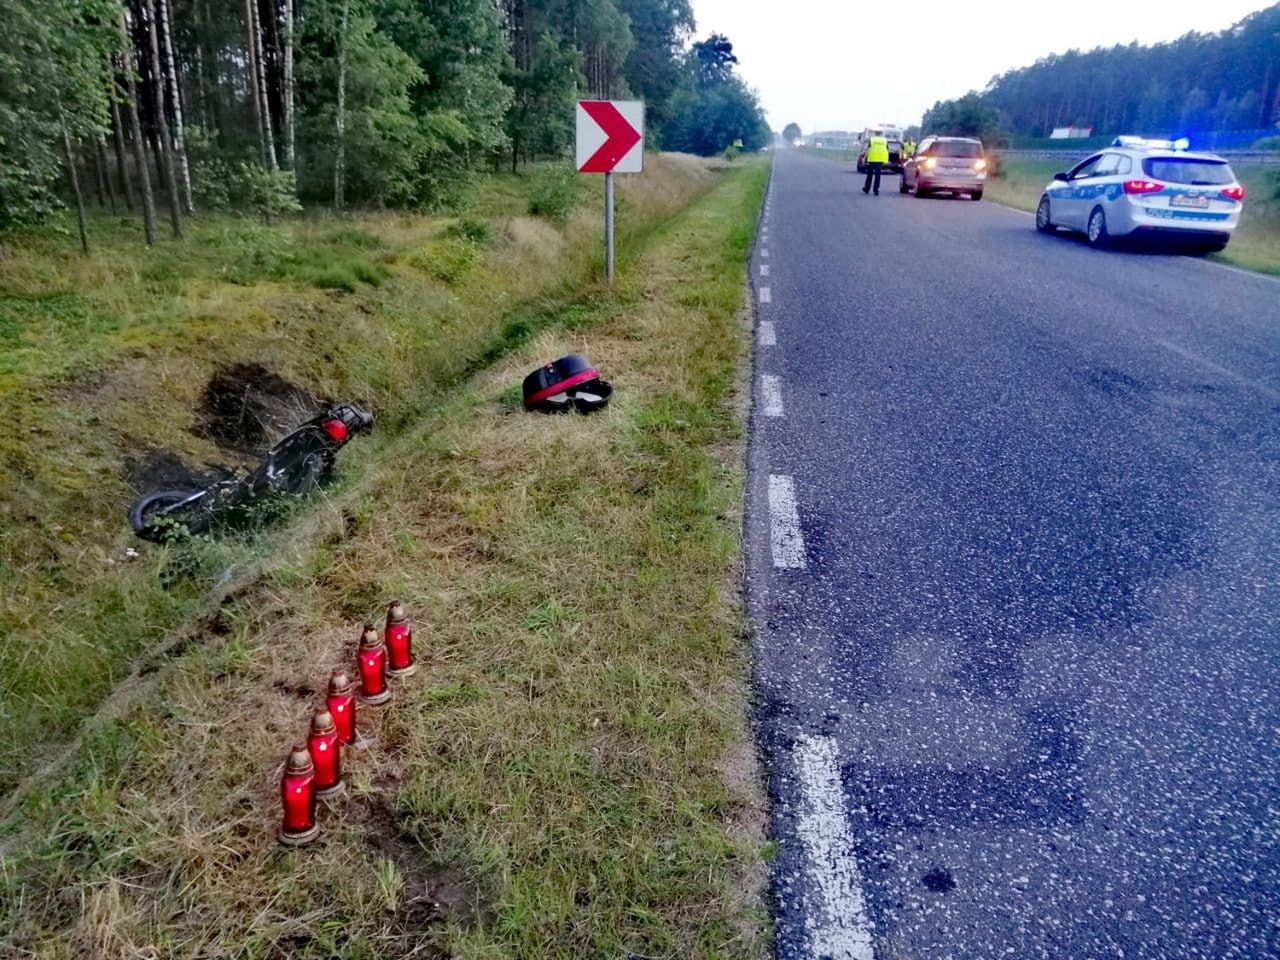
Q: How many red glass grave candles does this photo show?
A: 5